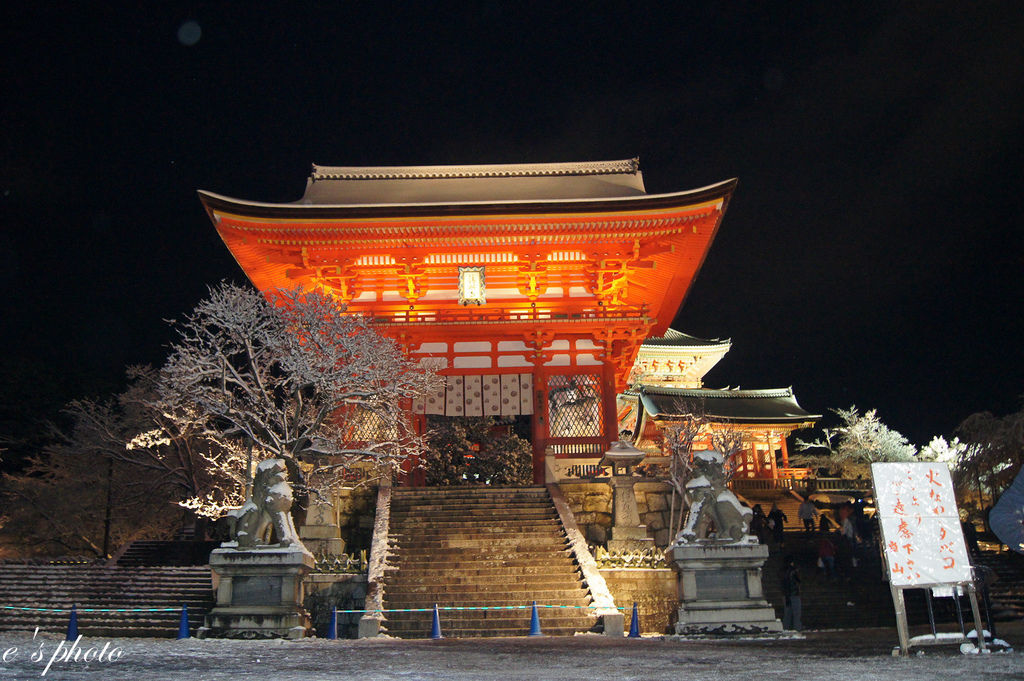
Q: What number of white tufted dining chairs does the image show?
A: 0